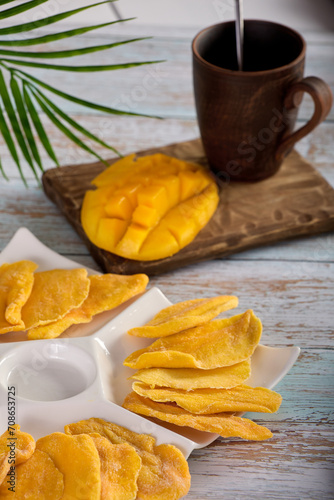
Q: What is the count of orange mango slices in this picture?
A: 13